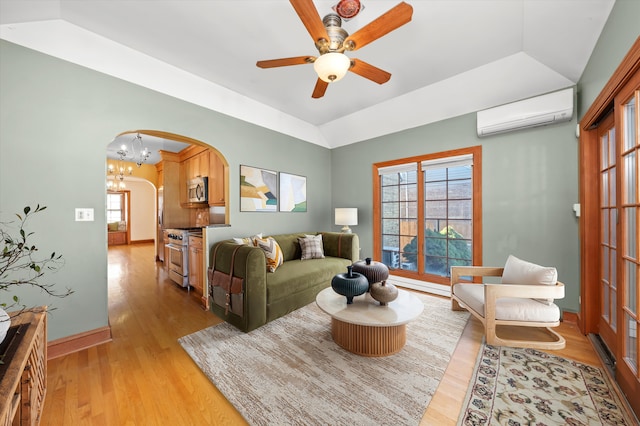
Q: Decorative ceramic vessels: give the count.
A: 3